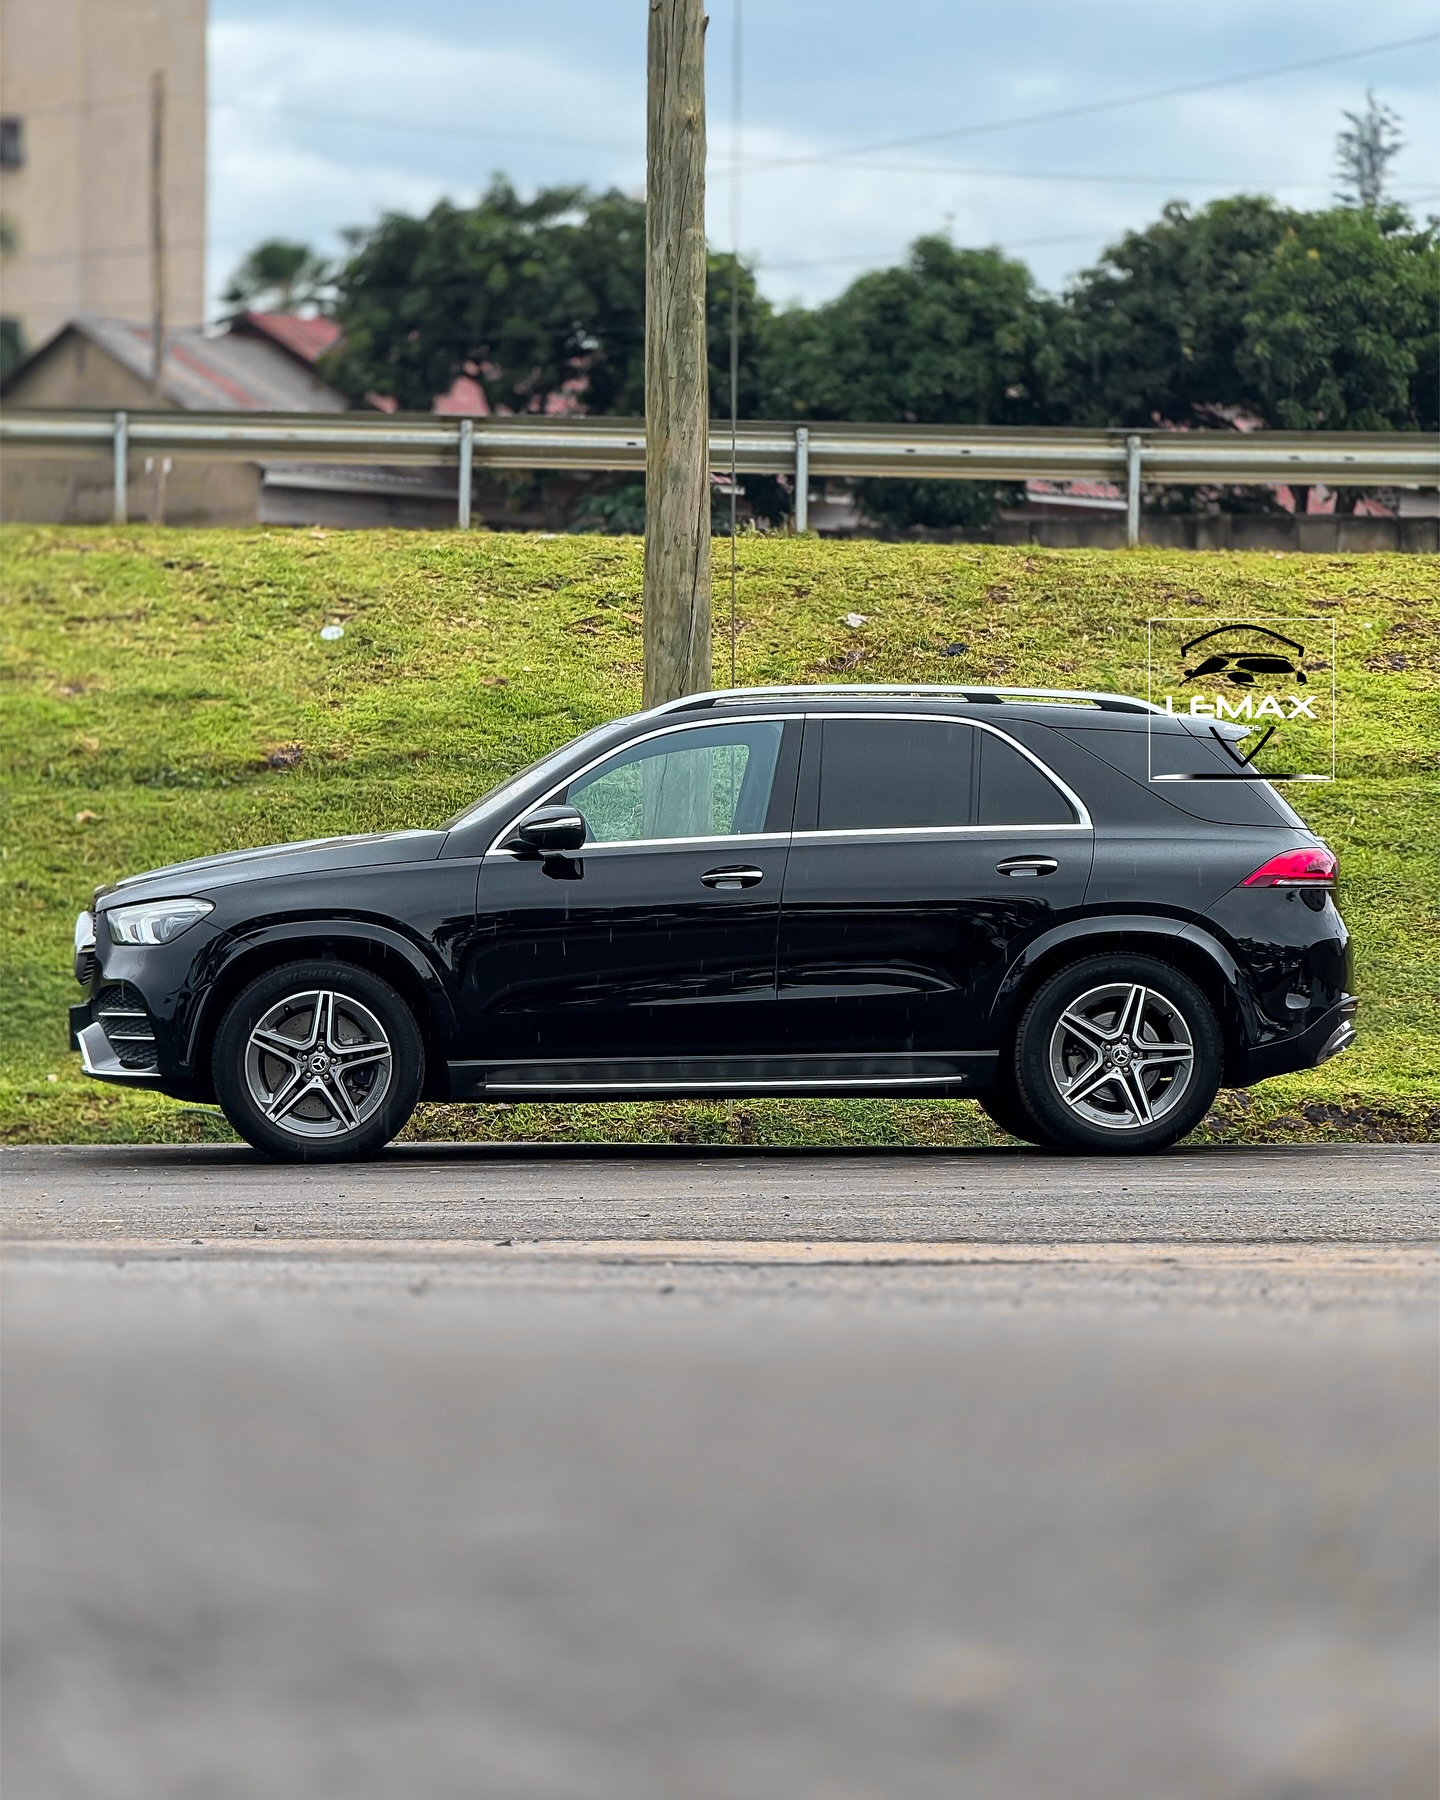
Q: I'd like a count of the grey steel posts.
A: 4